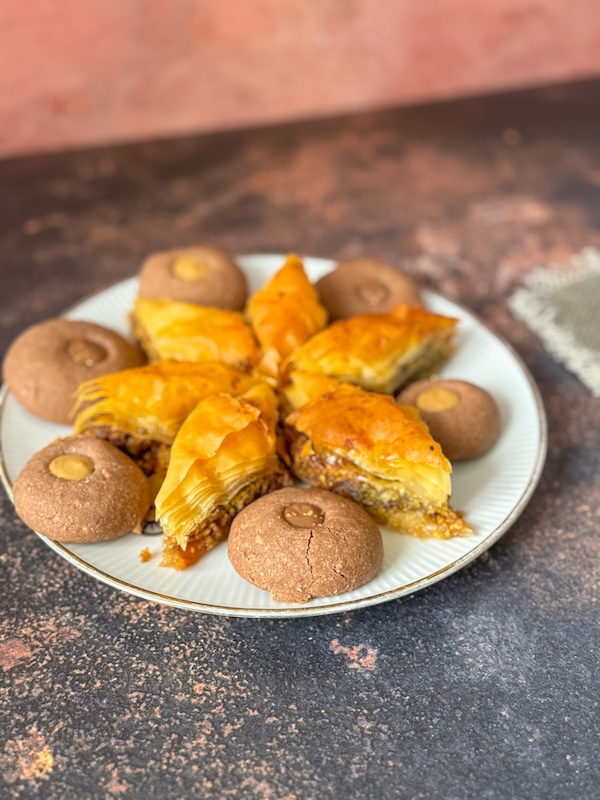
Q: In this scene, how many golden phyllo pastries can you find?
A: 6